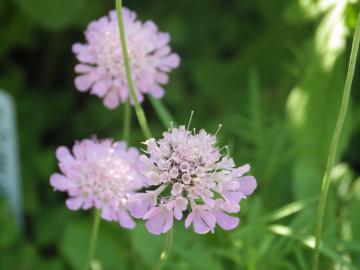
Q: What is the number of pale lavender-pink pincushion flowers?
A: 3